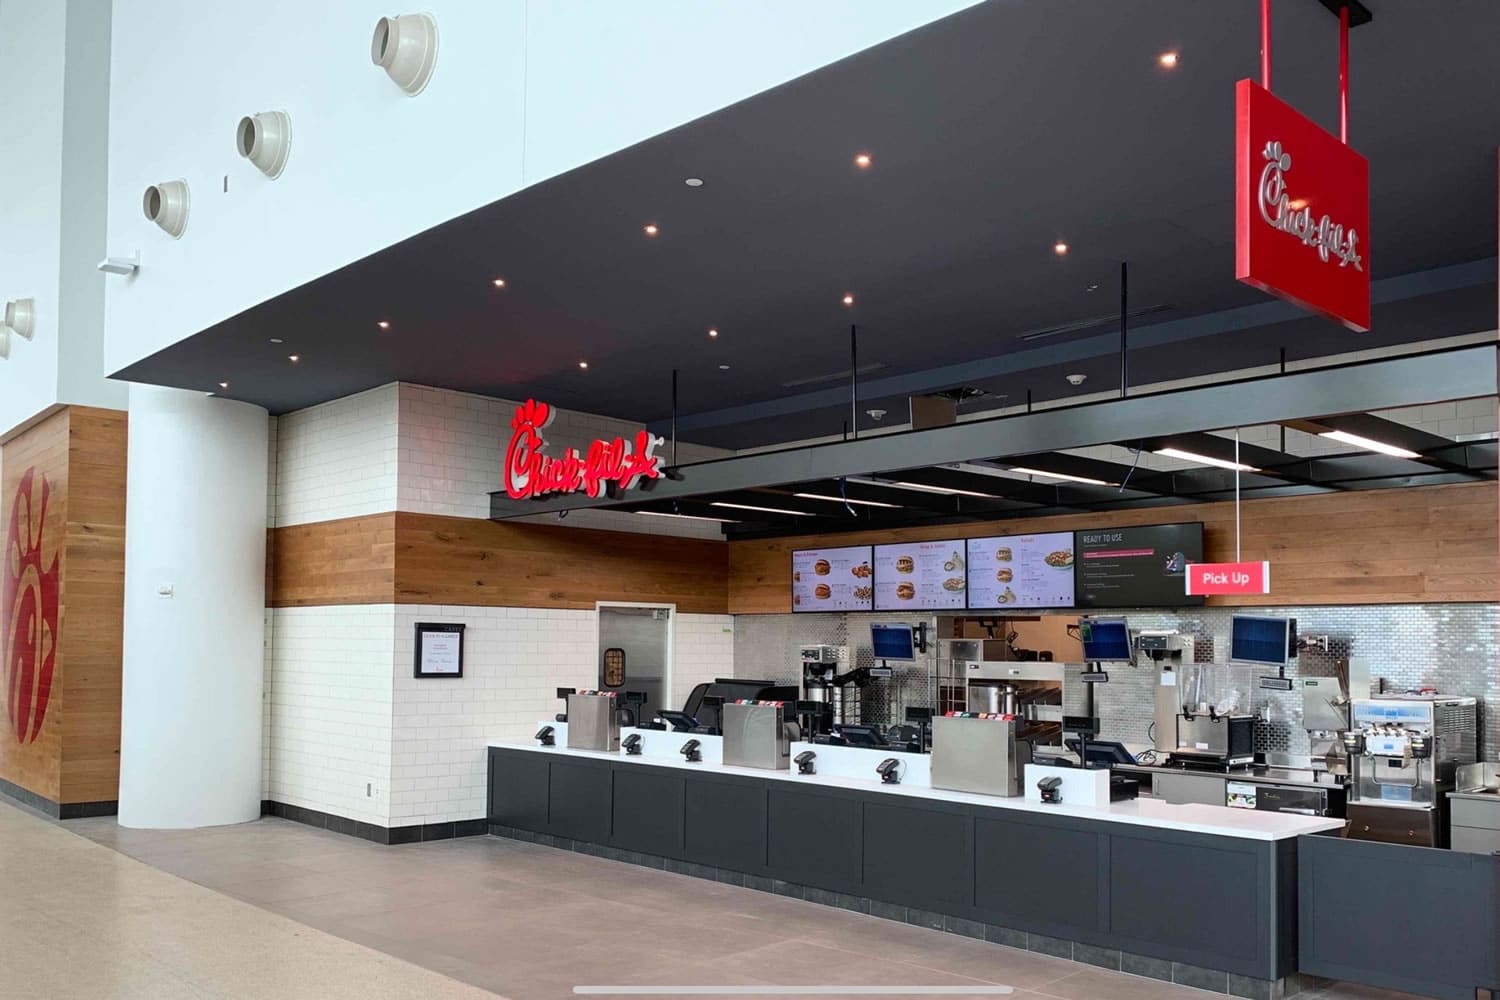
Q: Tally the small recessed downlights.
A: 11